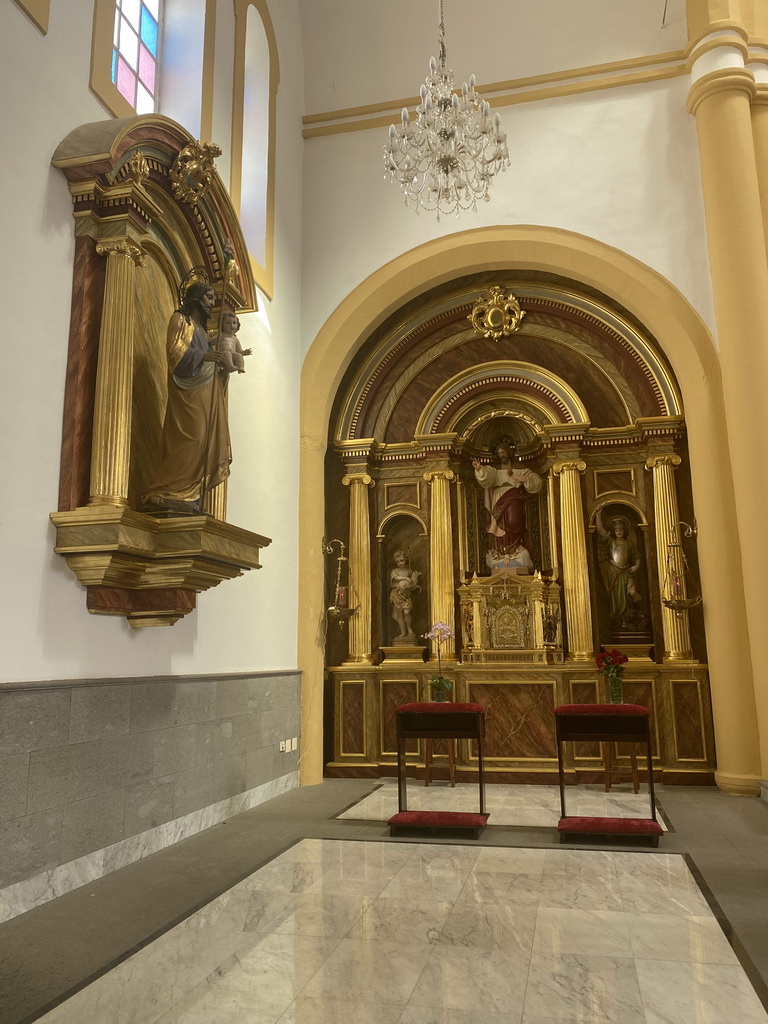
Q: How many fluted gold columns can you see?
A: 6